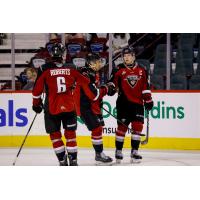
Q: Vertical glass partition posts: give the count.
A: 4